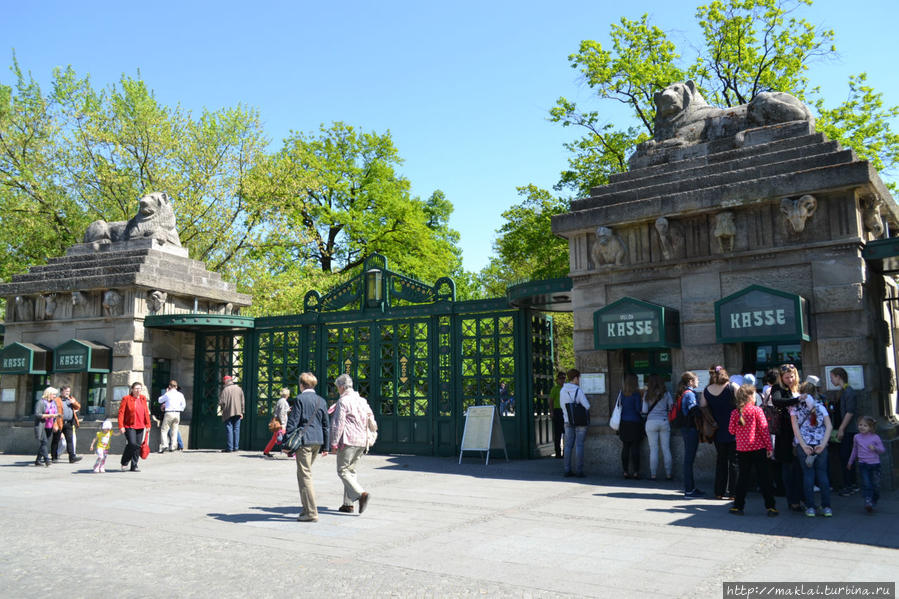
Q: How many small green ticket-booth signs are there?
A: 4